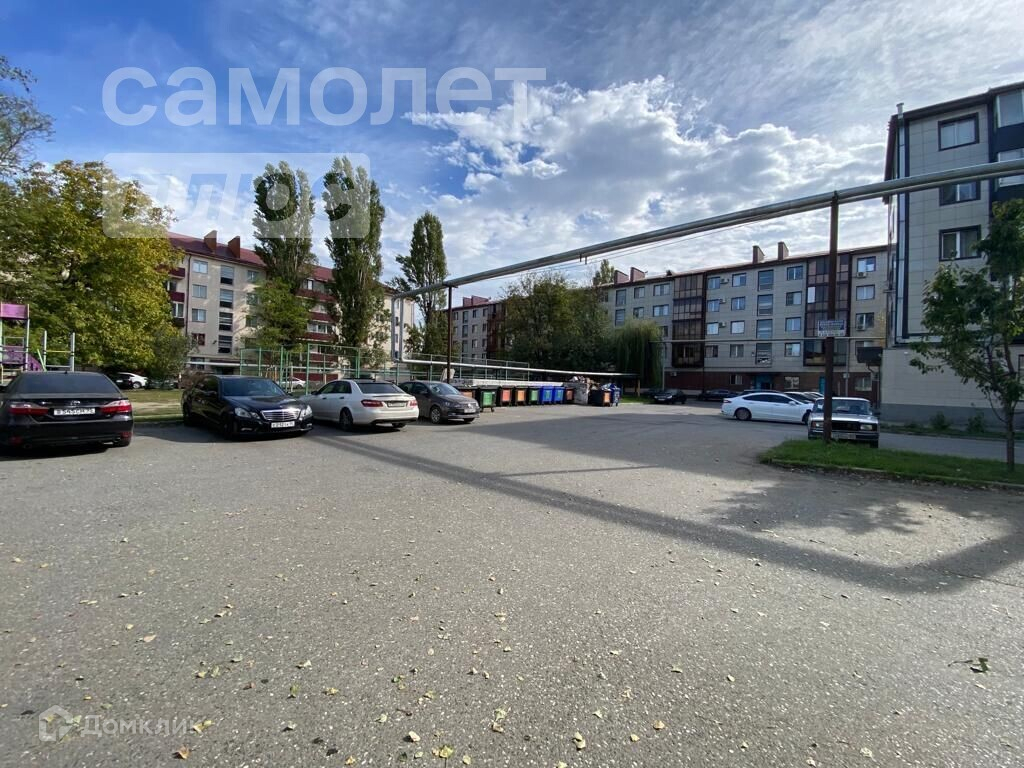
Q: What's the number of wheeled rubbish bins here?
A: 10